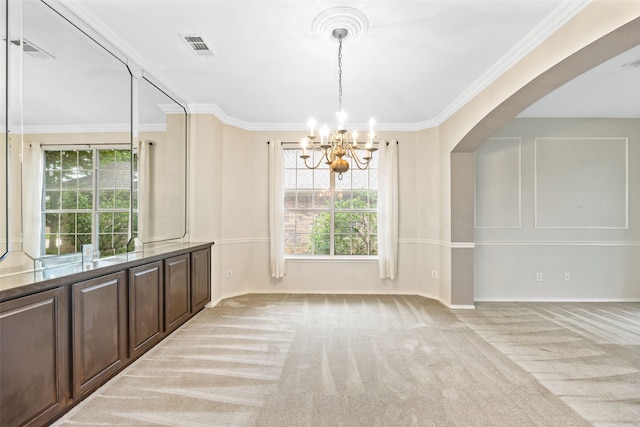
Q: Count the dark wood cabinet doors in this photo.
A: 5